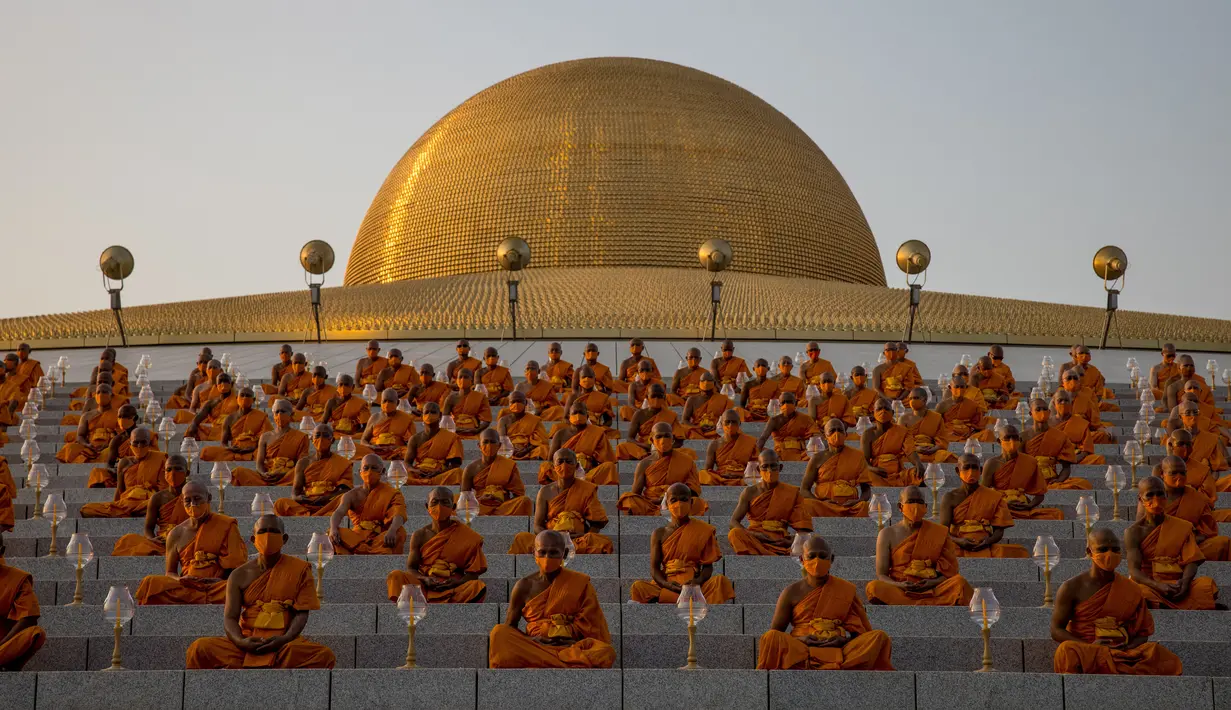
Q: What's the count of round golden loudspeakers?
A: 6